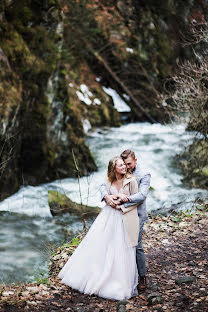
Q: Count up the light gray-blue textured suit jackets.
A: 1